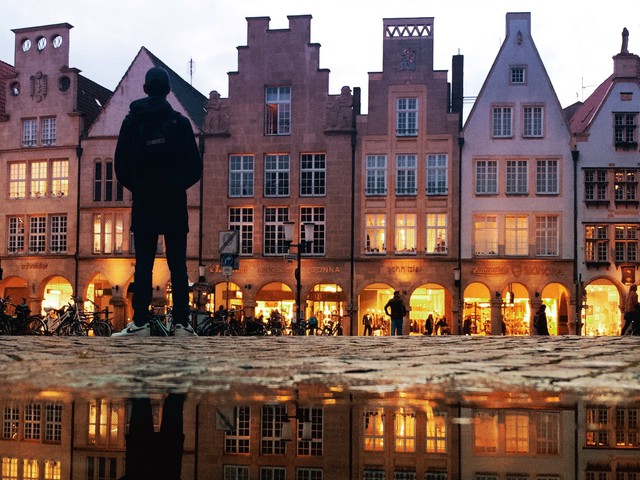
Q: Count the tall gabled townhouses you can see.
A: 6